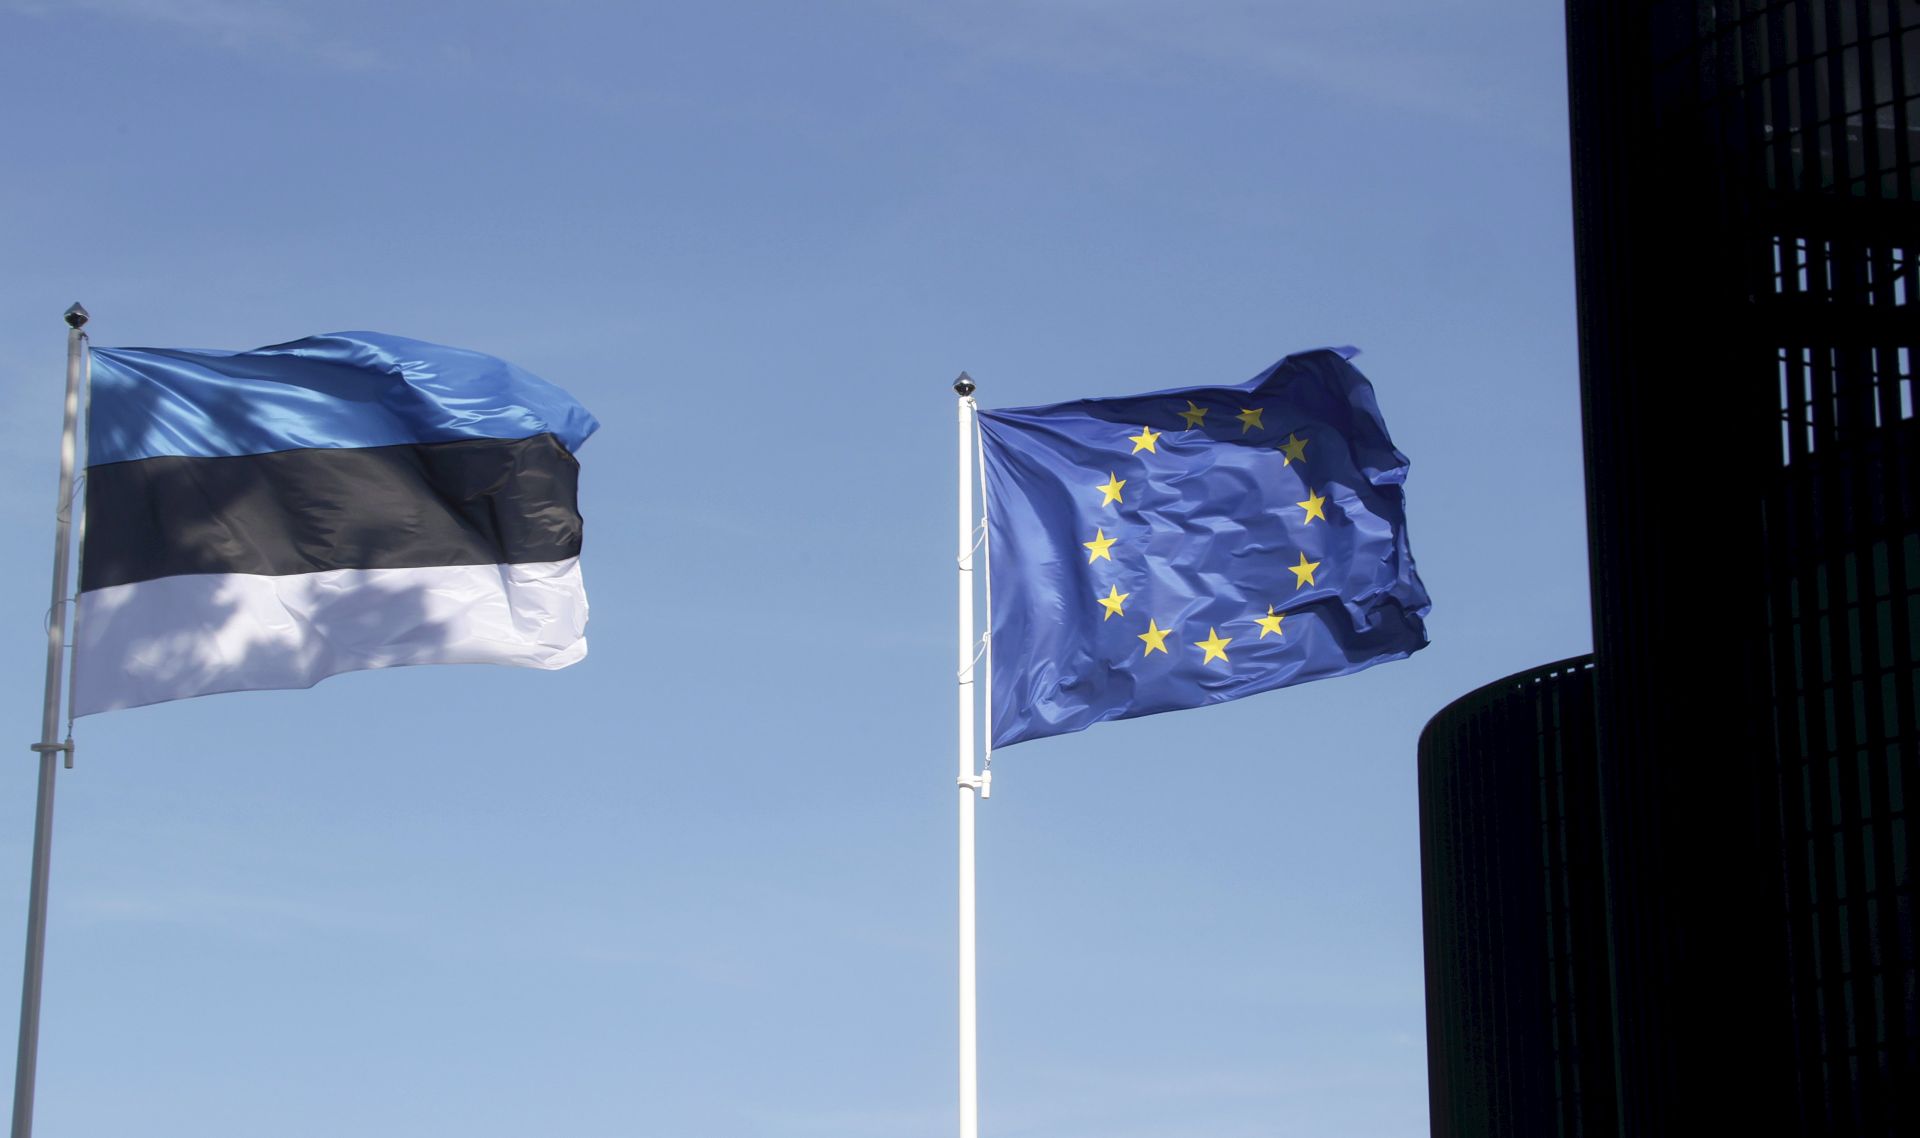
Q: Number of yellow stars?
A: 12